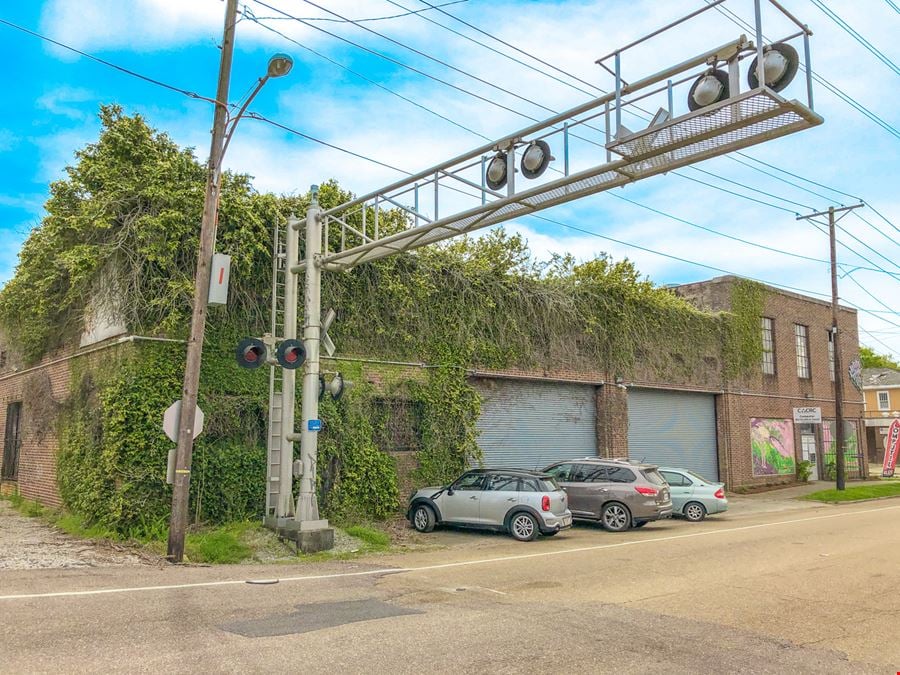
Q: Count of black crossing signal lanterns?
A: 8